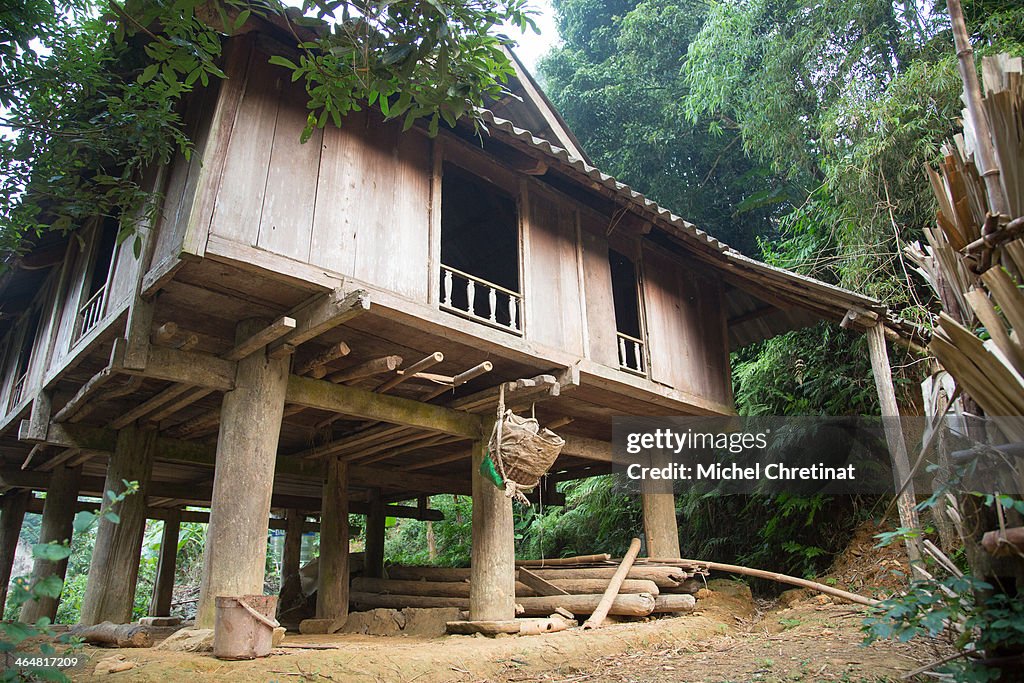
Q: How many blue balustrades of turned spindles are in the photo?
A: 0